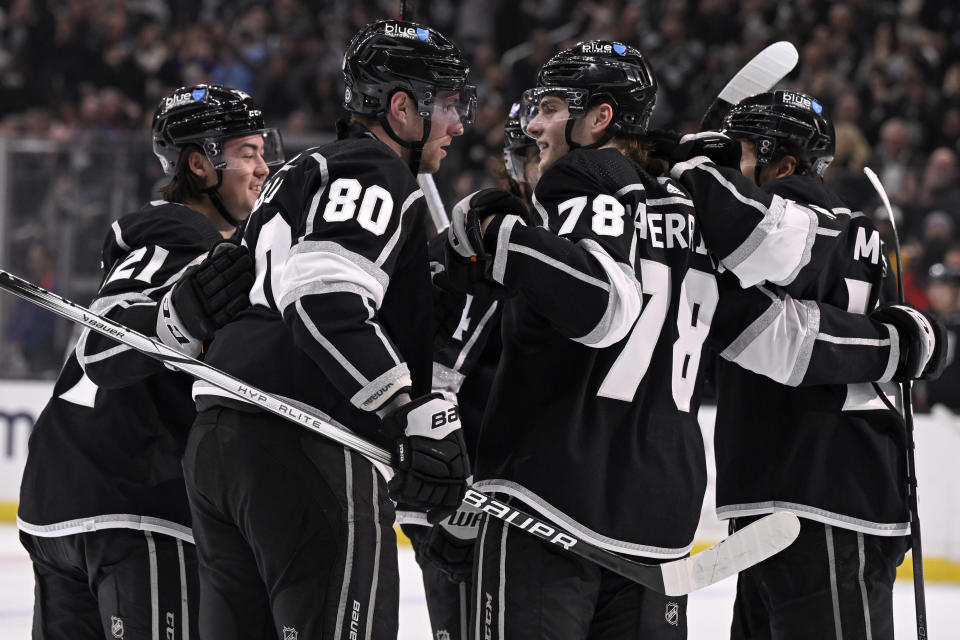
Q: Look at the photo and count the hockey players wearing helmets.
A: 5